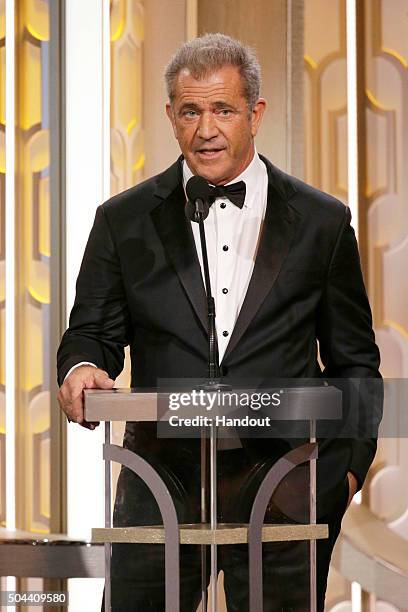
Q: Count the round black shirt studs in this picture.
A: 4